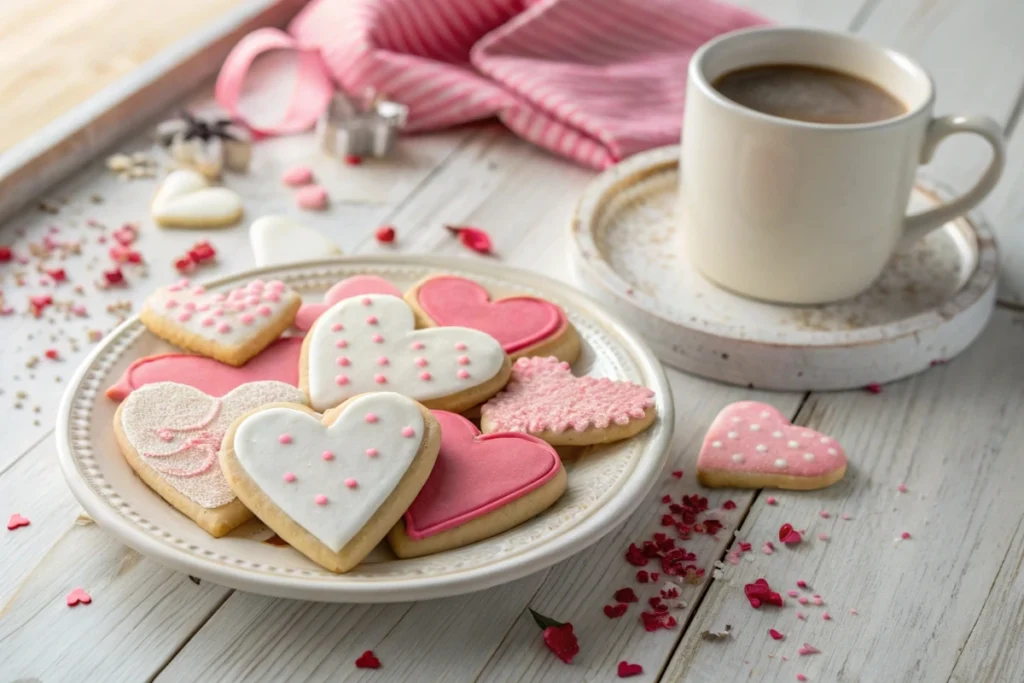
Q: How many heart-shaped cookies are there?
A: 12